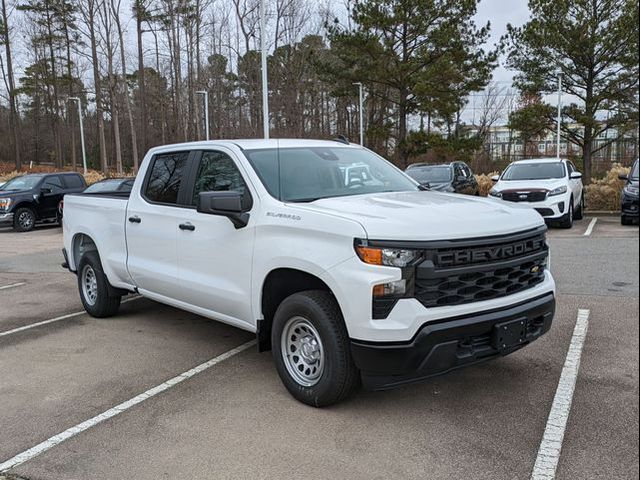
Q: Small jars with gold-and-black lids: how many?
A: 0